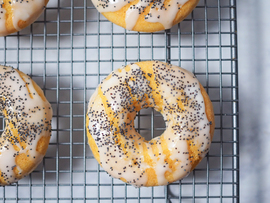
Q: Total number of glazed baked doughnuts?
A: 4